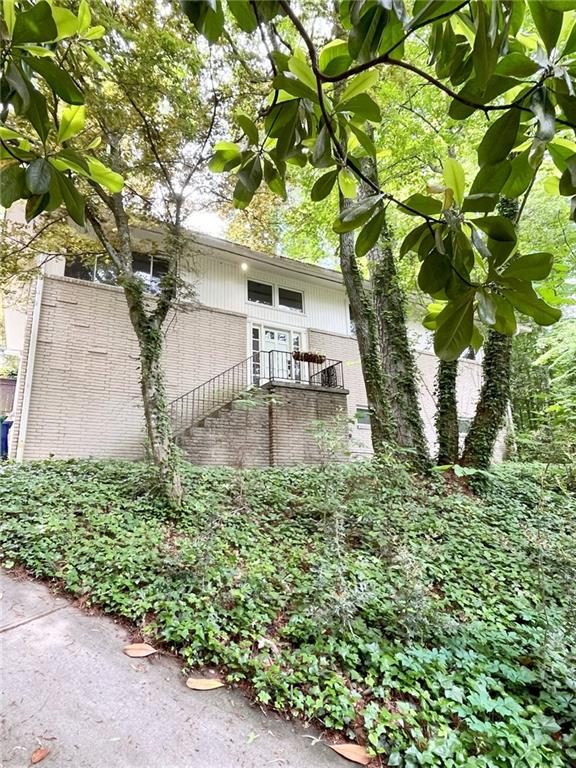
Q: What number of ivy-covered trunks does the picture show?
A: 5